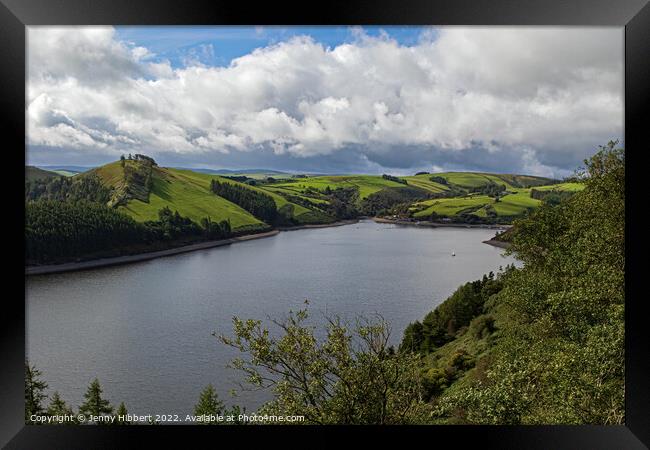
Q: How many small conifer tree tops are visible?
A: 5